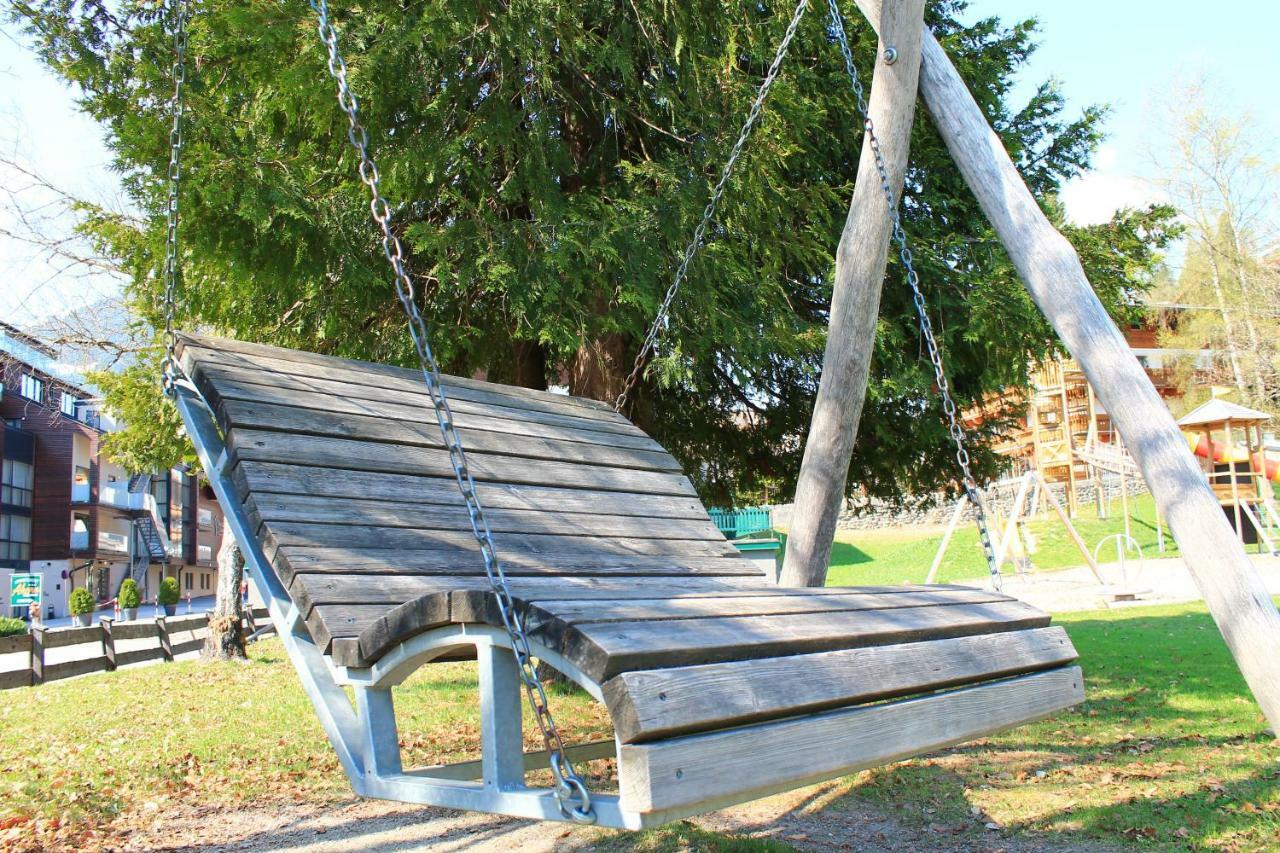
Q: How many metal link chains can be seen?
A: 4